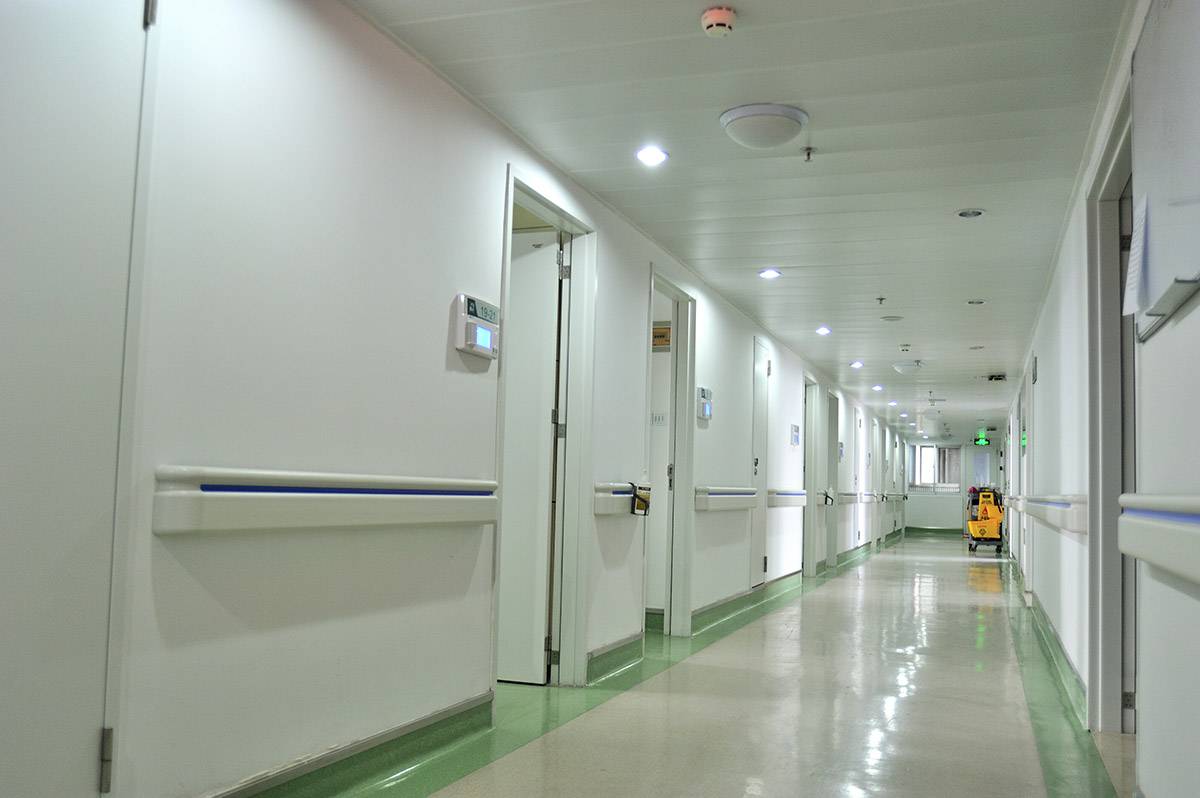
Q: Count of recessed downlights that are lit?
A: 10